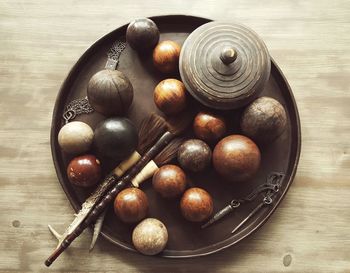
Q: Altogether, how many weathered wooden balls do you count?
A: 15